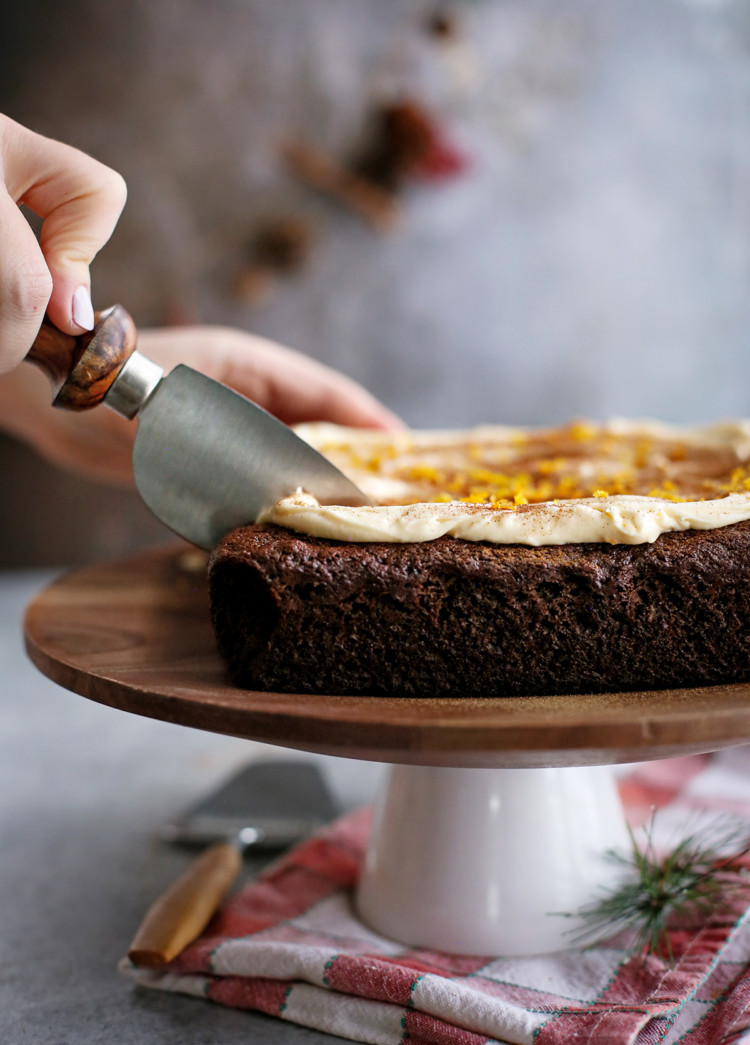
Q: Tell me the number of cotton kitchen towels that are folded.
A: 1